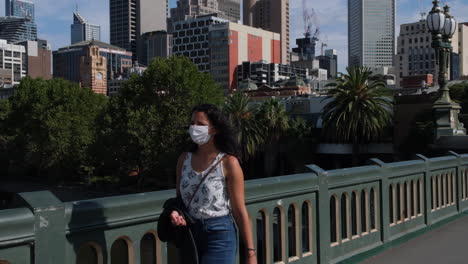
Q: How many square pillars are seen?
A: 5